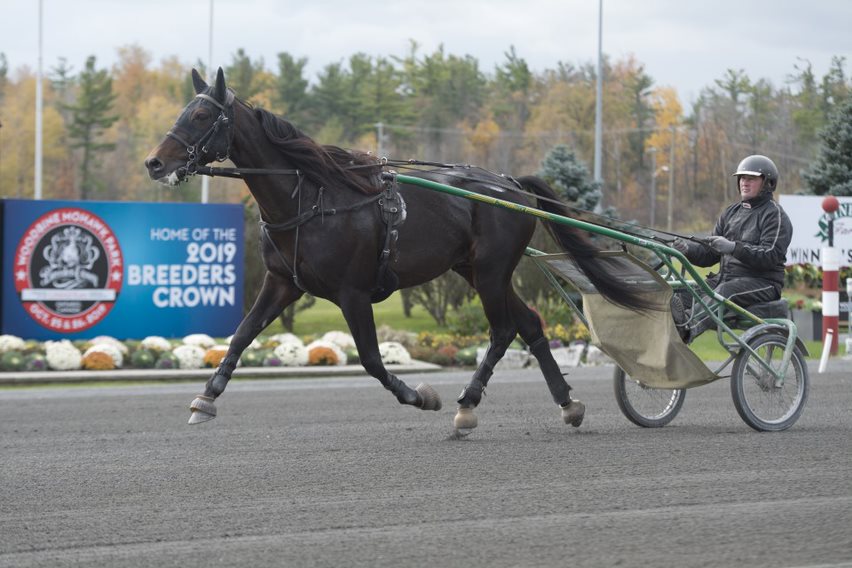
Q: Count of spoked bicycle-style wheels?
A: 2